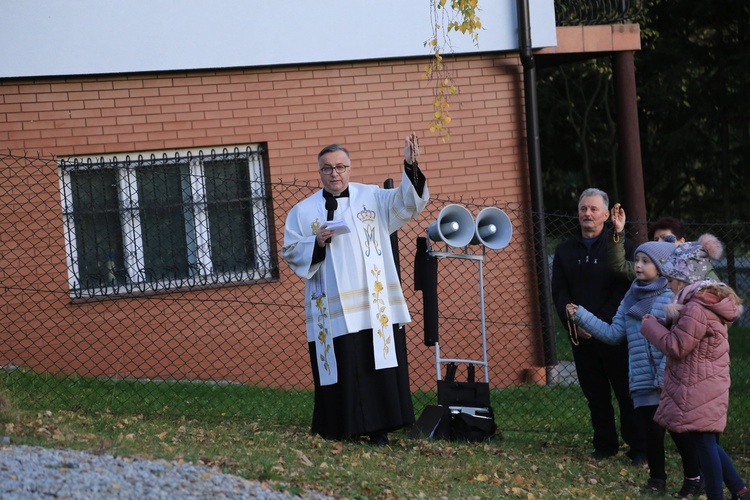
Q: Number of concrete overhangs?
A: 1